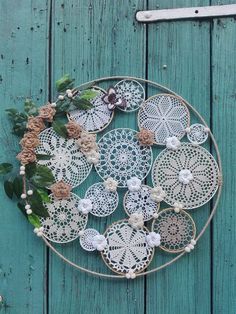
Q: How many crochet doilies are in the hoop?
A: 13